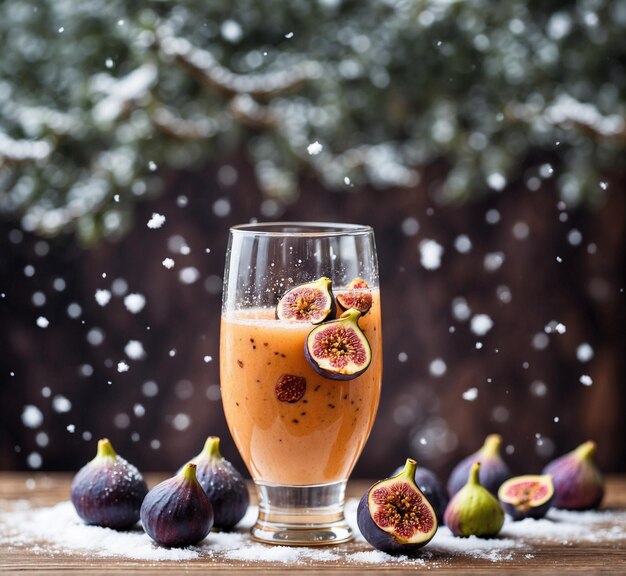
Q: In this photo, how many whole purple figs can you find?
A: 6